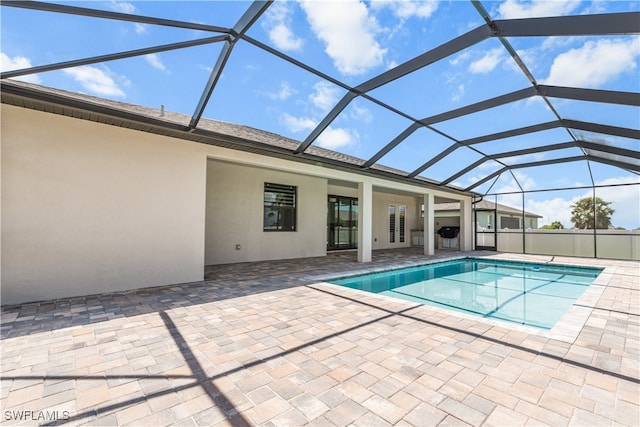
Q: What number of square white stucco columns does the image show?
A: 3